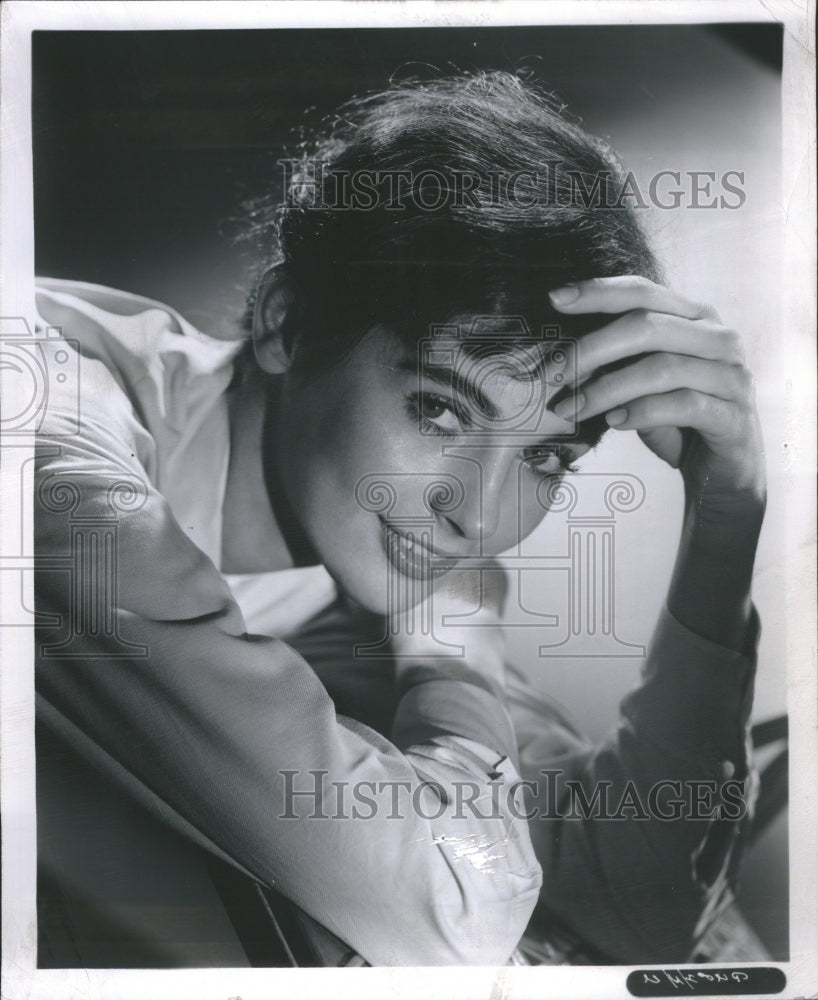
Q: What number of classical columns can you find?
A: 3